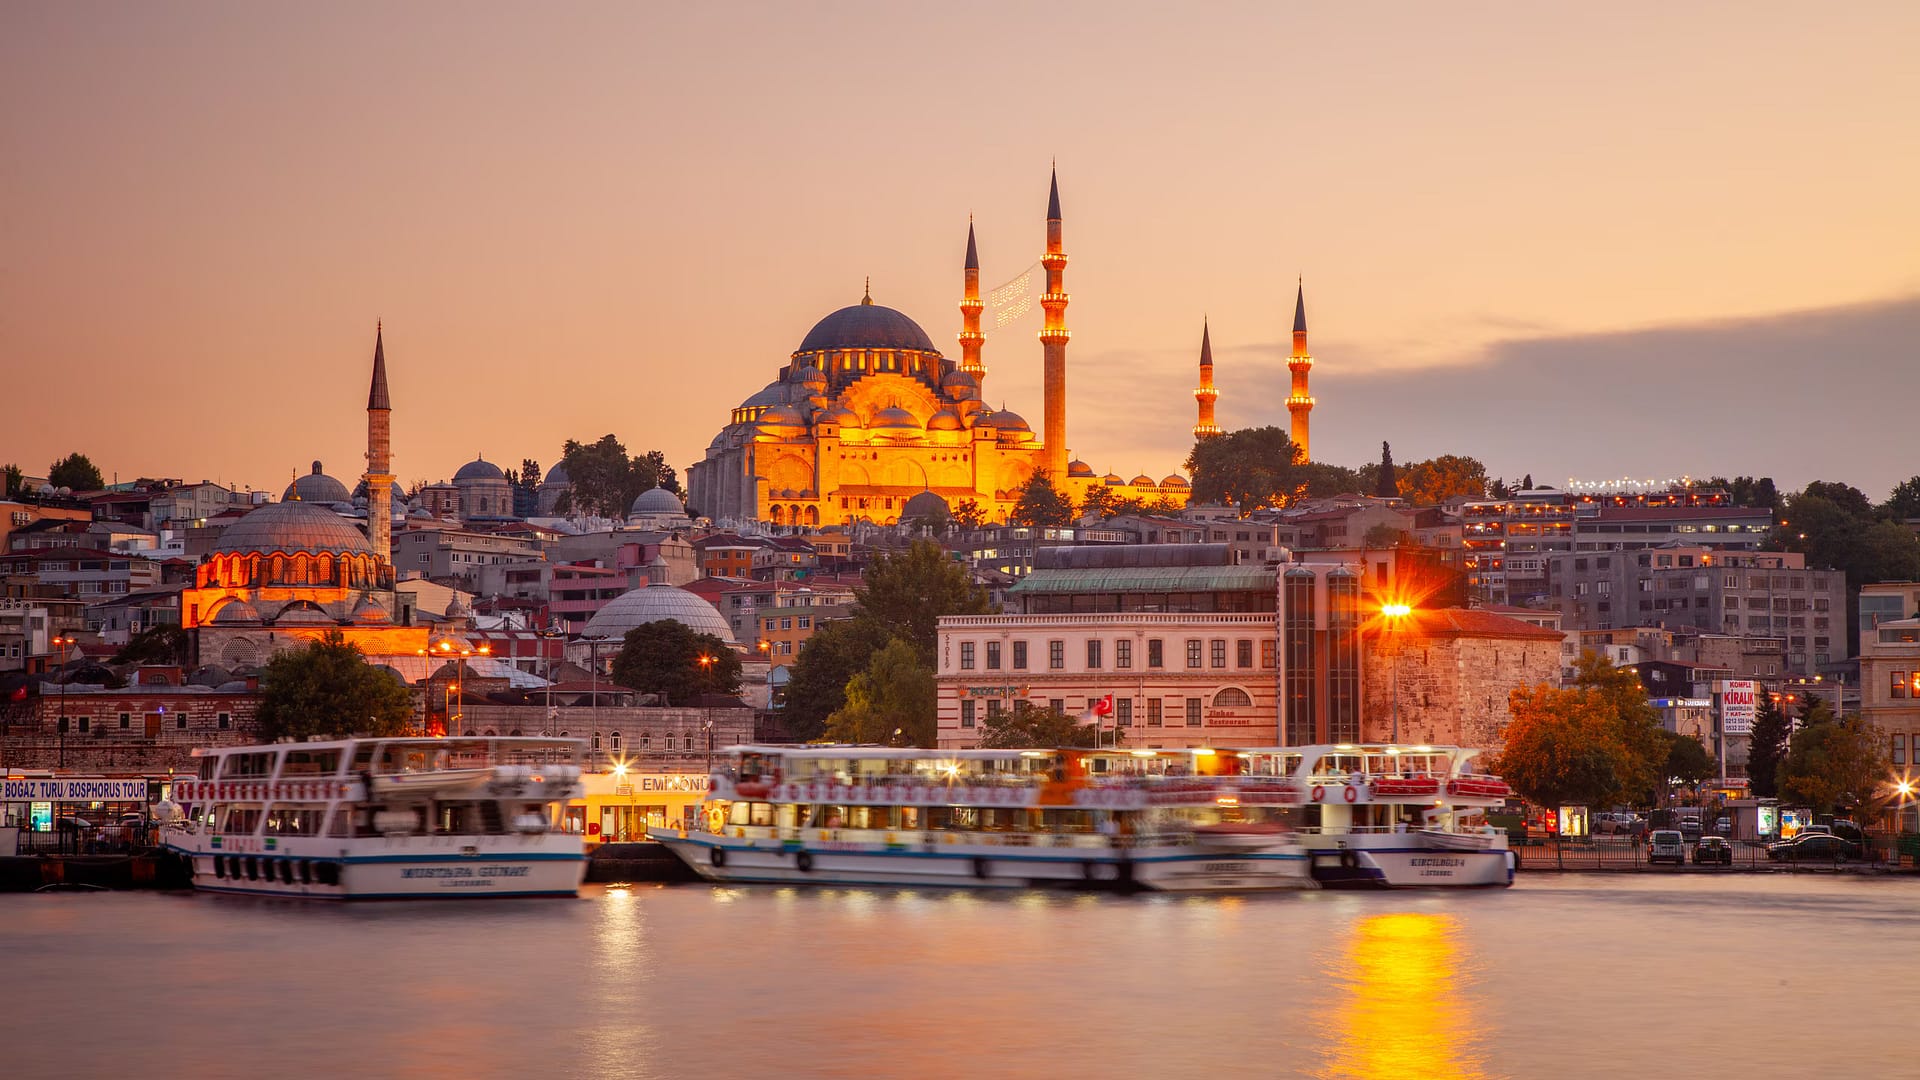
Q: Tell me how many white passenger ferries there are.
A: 3